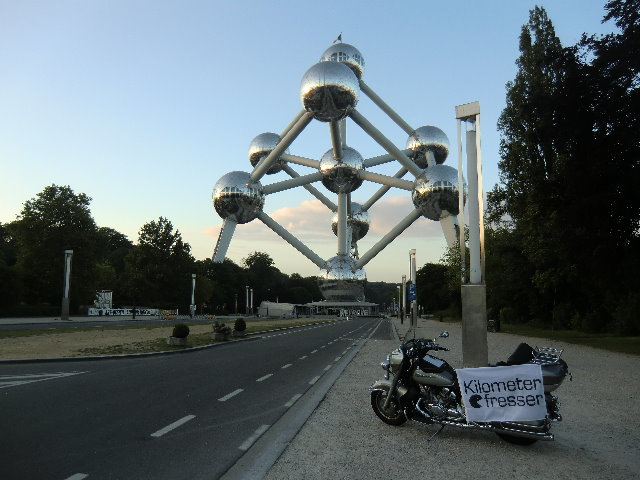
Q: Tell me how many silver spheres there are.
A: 9